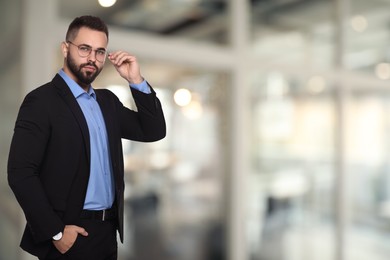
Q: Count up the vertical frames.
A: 3